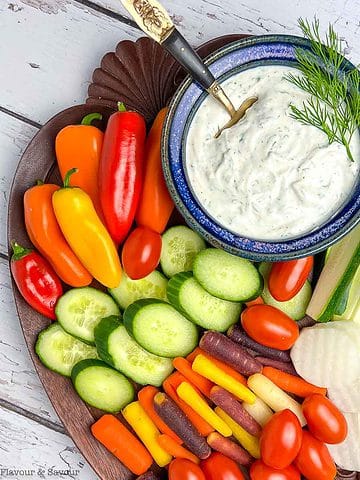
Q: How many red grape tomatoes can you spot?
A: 9